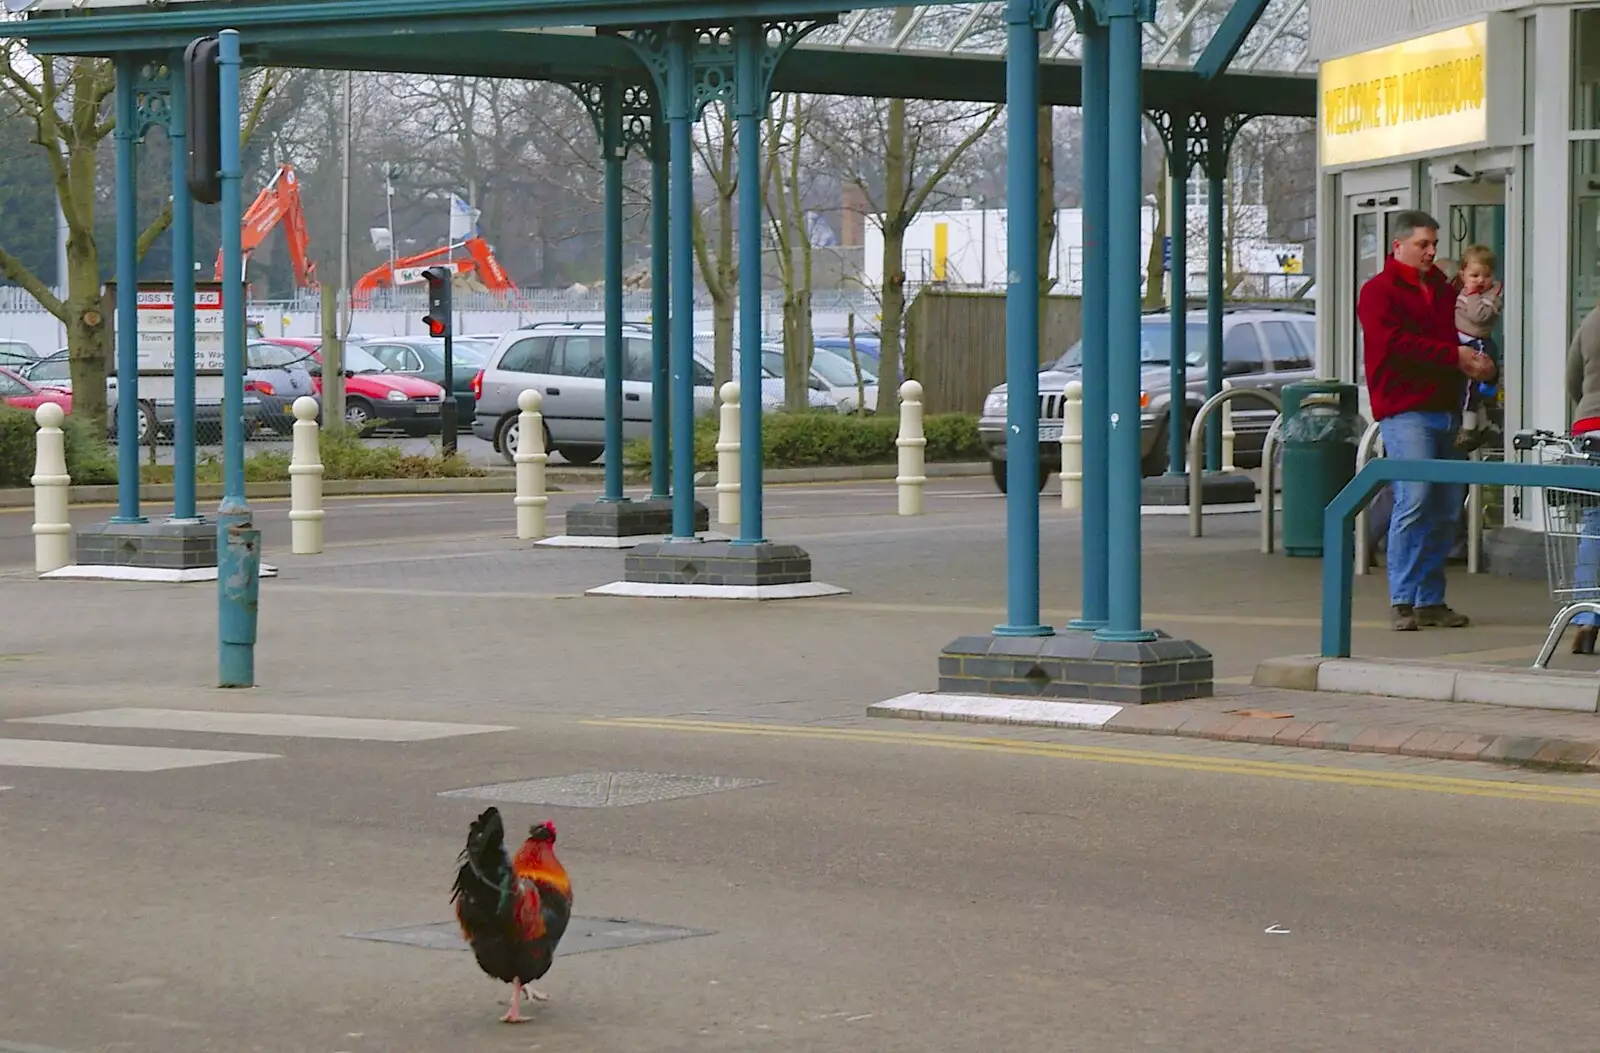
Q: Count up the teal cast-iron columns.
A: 11